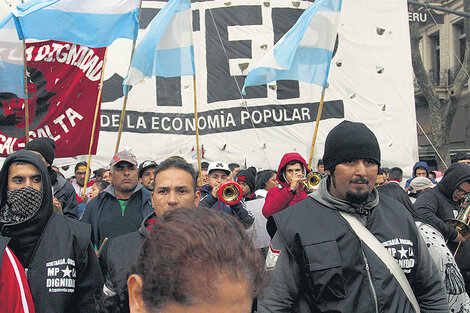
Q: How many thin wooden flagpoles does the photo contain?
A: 5